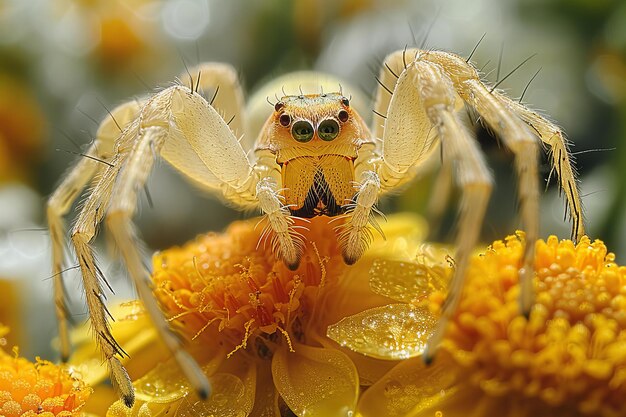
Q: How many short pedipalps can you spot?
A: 2